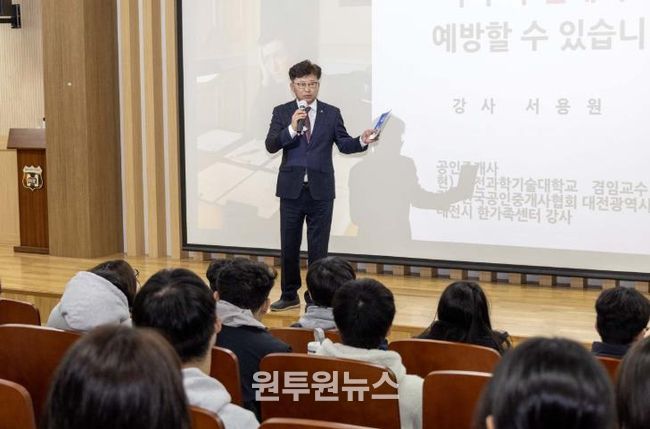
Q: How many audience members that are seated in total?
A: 11